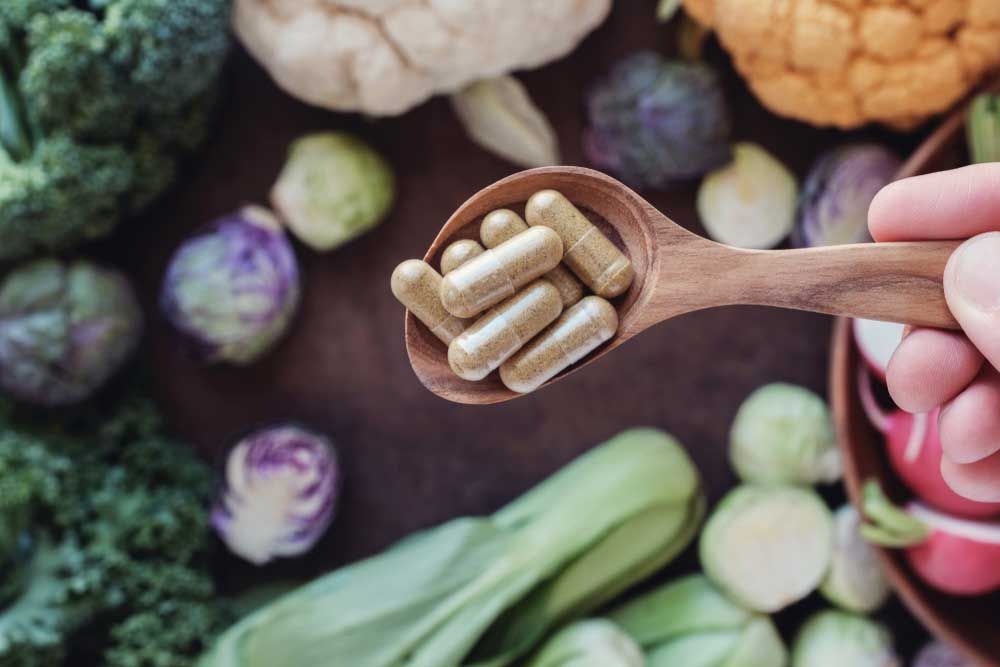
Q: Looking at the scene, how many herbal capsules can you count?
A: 7